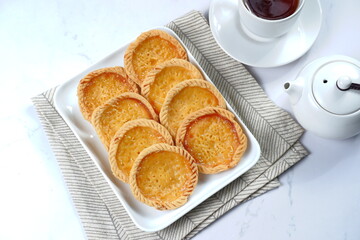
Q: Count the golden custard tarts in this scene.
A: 8